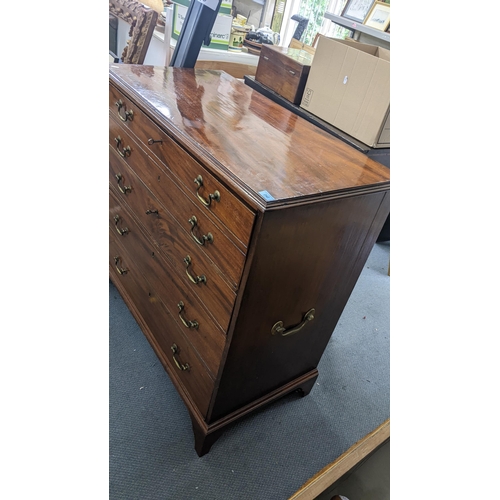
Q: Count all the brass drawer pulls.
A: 10